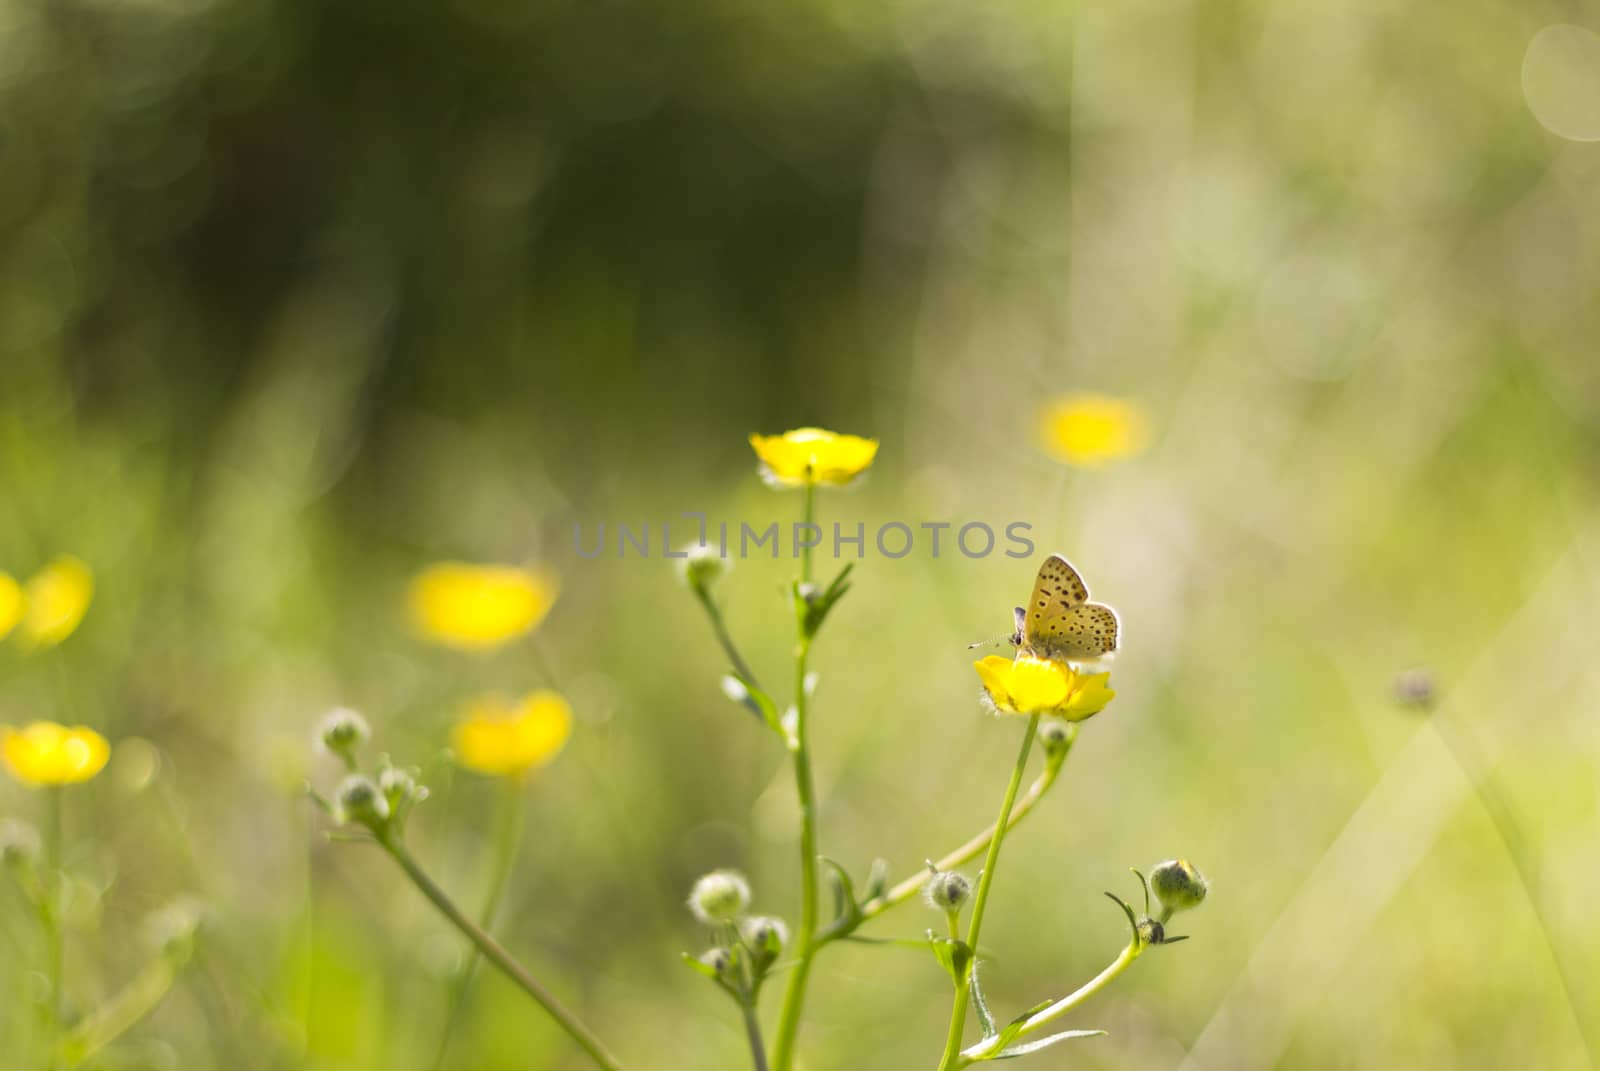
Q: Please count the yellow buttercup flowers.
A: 8